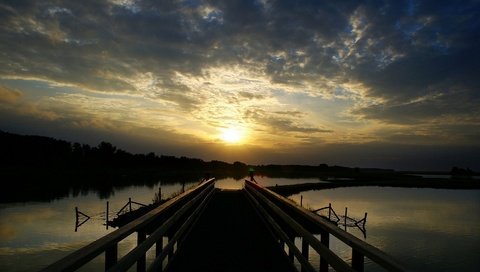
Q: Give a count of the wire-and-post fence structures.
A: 2